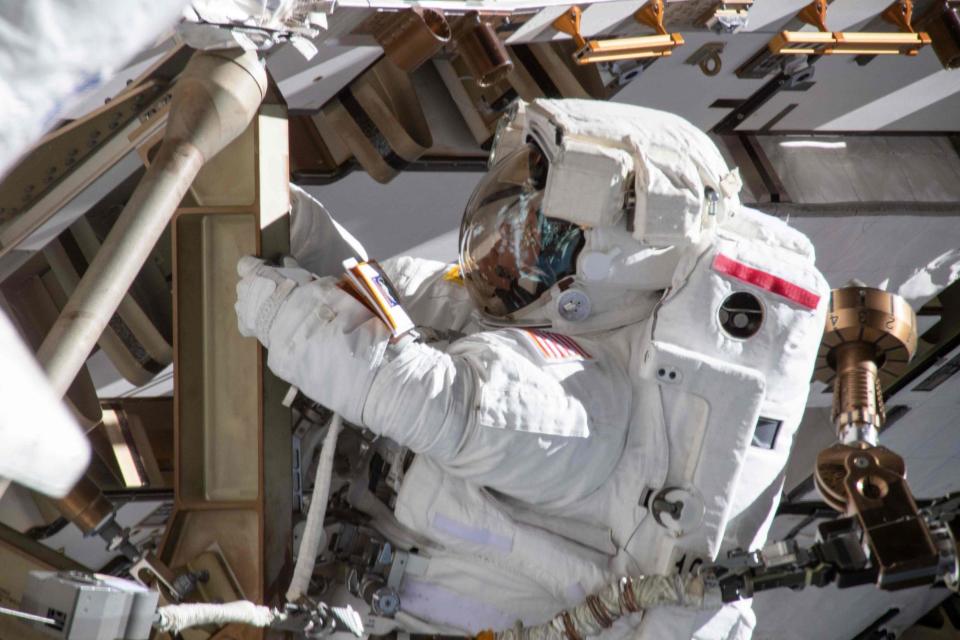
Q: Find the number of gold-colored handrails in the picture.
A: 2